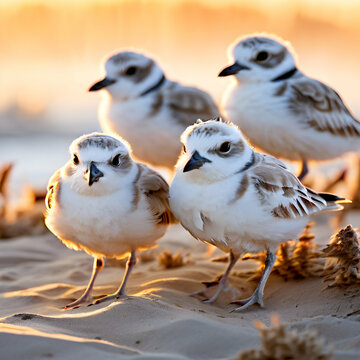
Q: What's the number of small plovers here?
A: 4